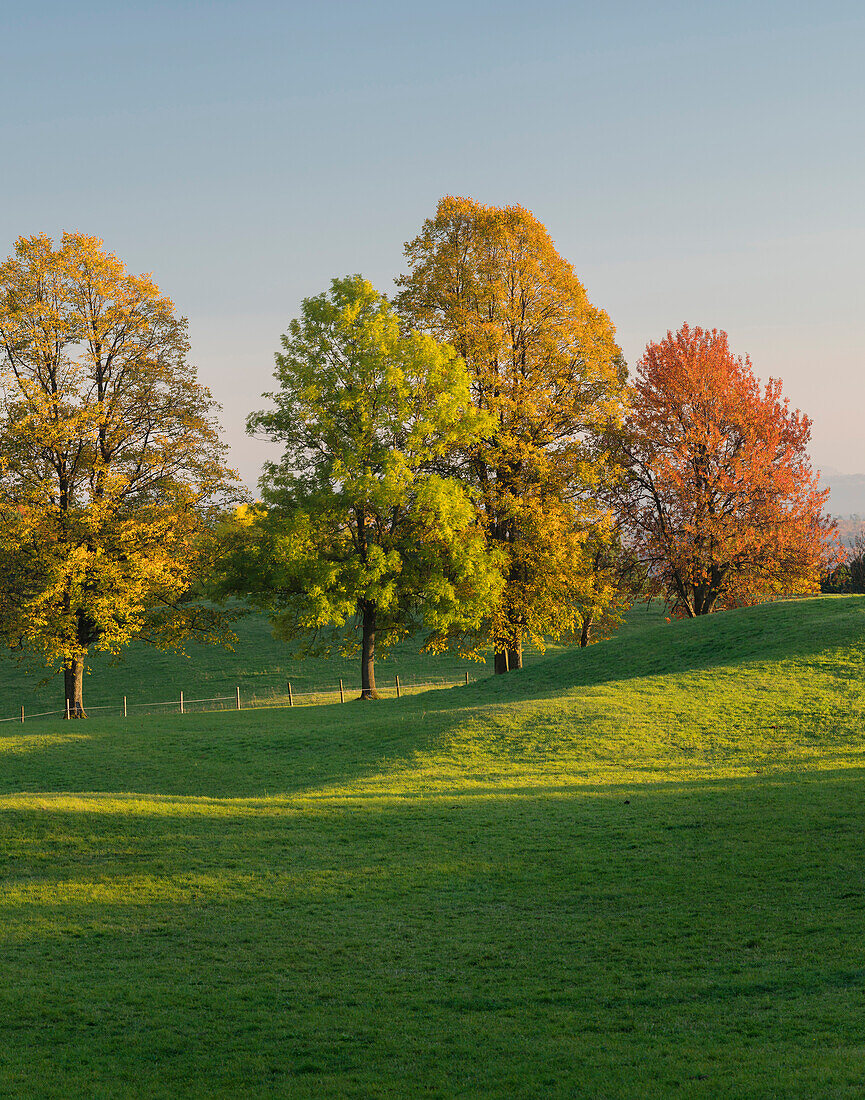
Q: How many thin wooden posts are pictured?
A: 9